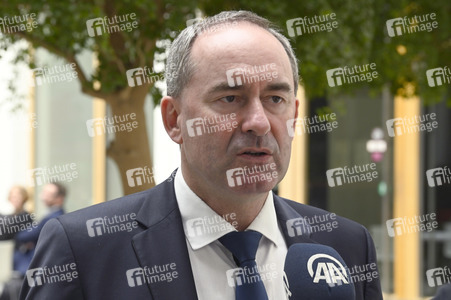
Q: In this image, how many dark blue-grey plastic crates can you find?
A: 0